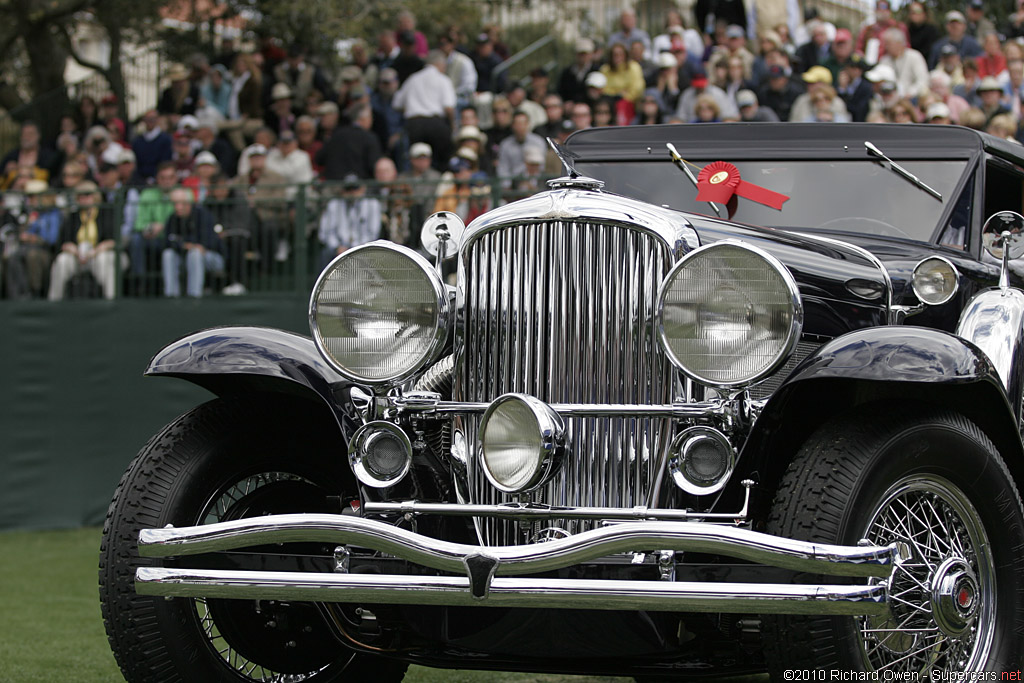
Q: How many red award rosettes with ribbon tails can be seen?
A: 1